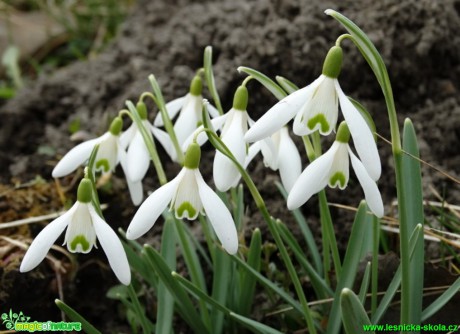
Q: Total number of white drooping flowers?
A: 9